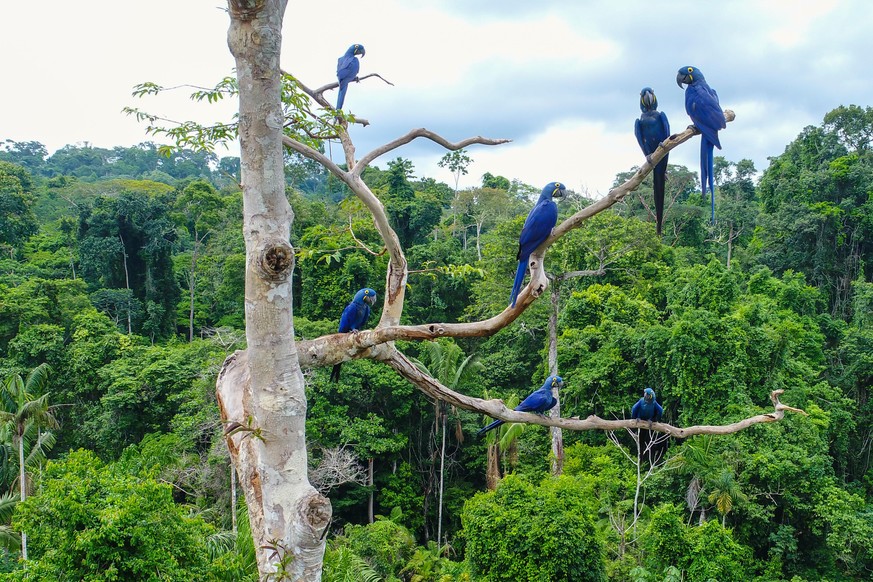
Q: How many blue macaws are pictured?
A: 7